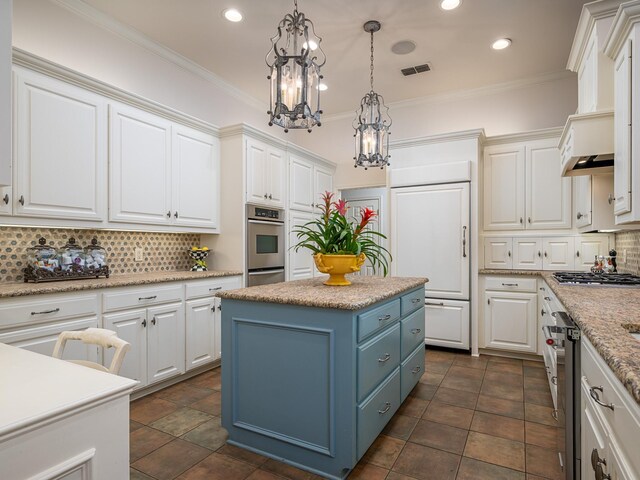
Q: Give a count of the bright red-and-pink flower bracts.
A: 3